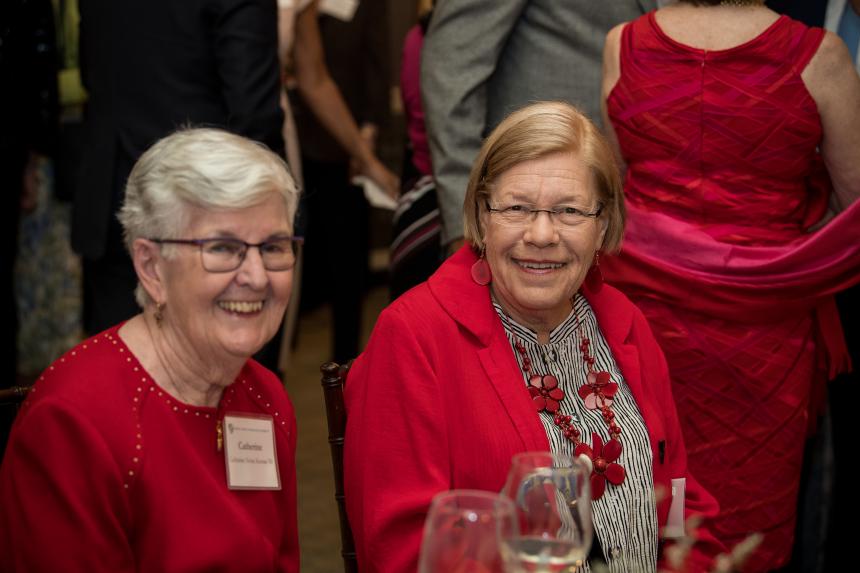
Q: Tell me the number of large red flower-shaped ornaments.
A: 3